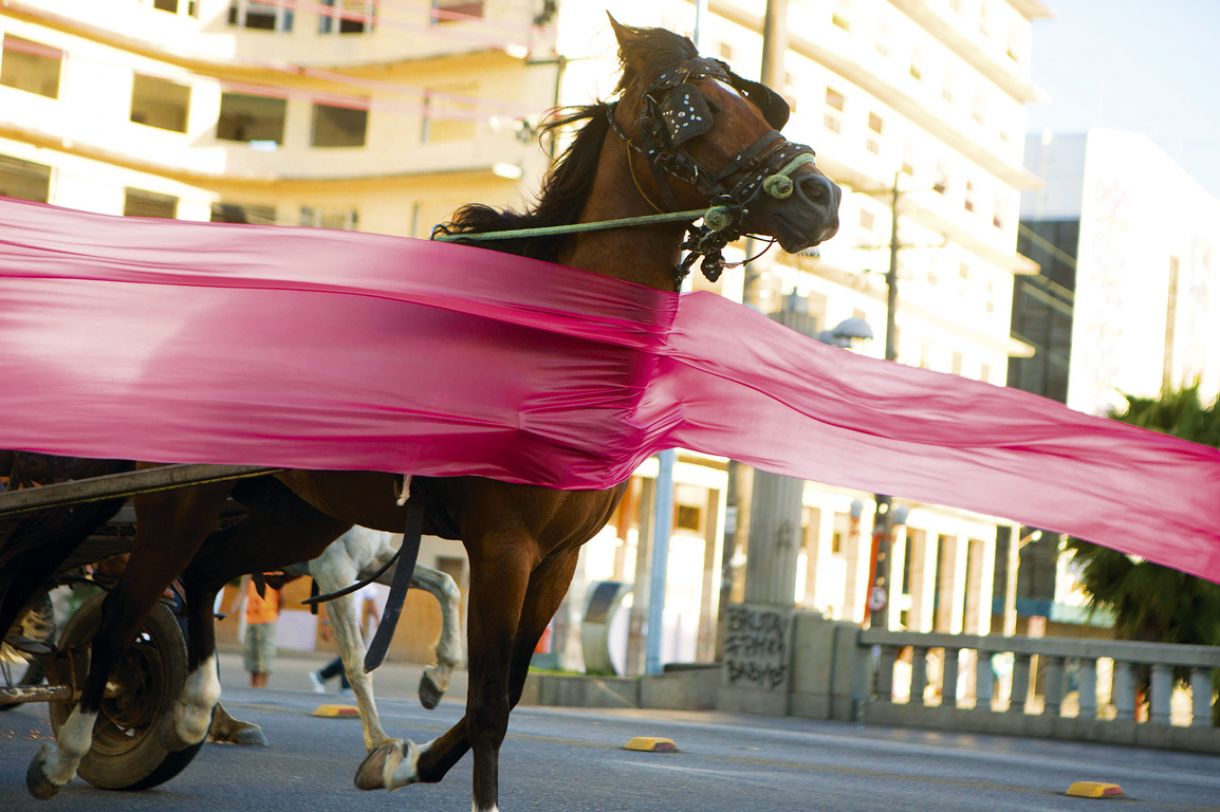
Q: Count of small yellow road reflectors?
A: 3